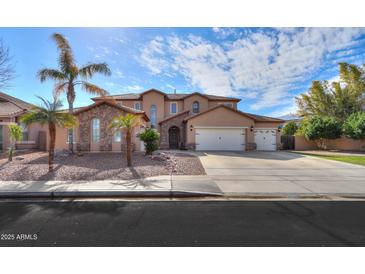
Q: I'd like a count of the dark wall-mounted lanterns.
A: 3